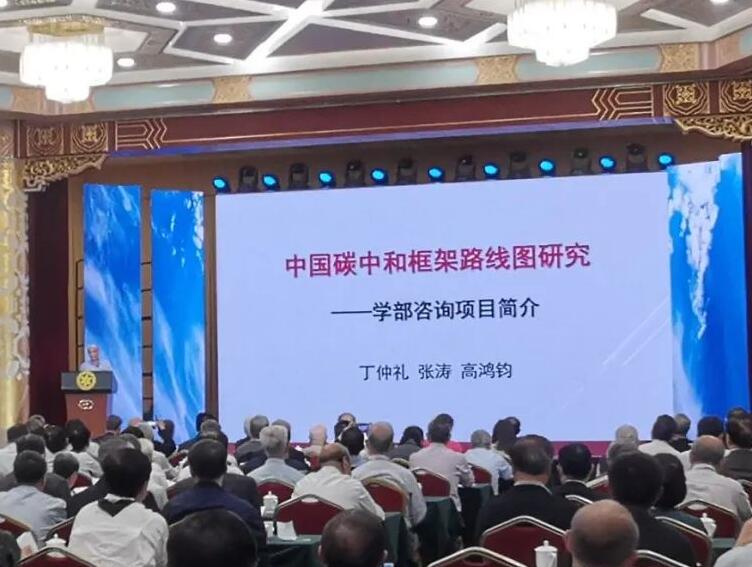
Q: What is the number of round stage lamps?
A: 9